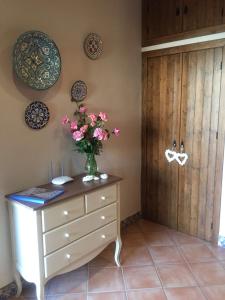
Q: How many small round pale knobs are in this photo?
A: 6